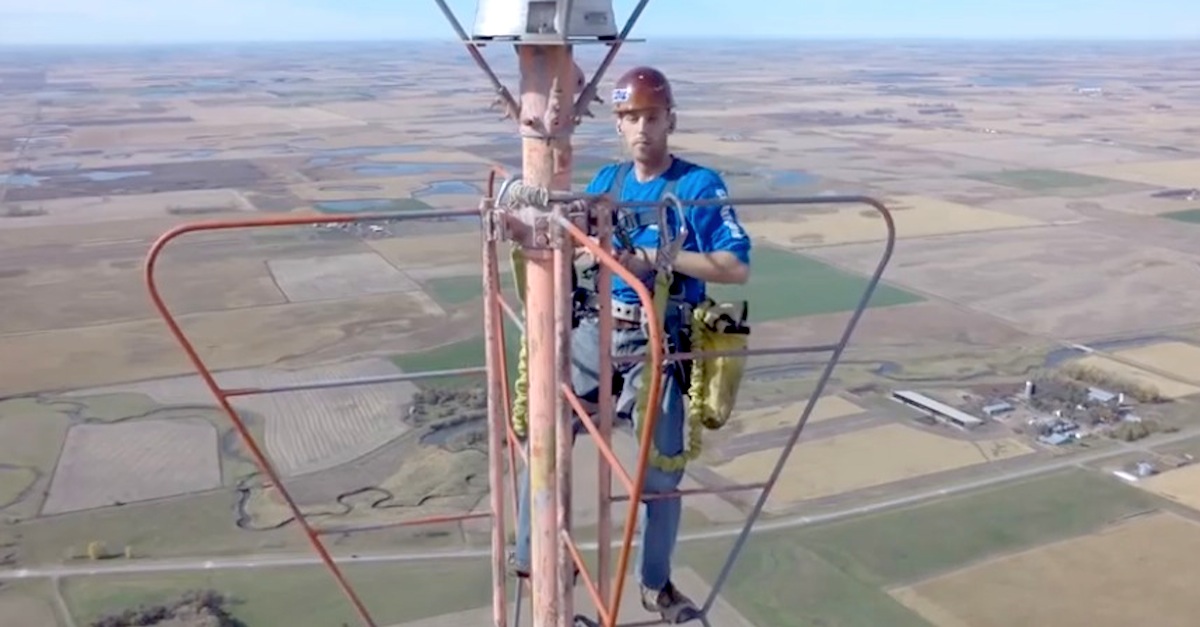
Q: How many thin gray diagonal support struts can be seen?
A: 2